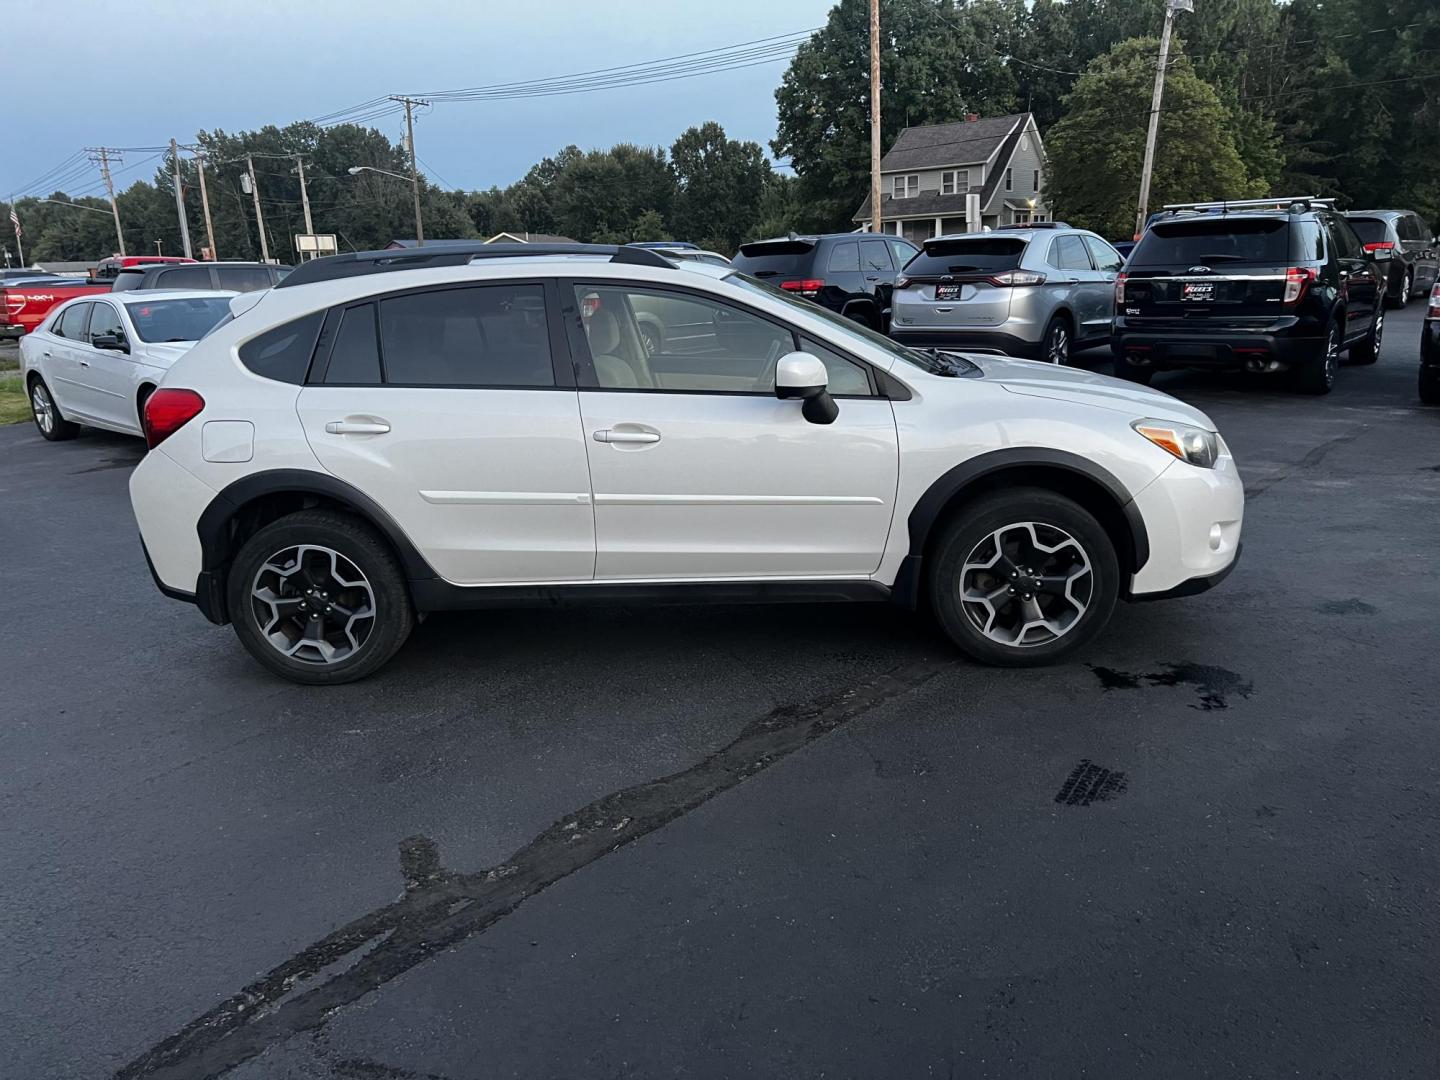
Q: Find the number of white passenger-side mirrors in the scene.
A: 1